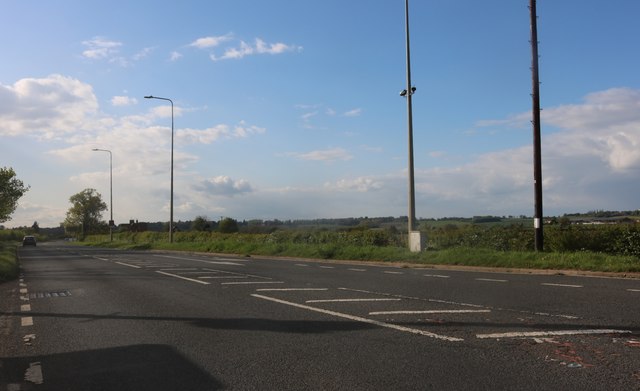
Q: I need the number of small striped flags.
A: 0